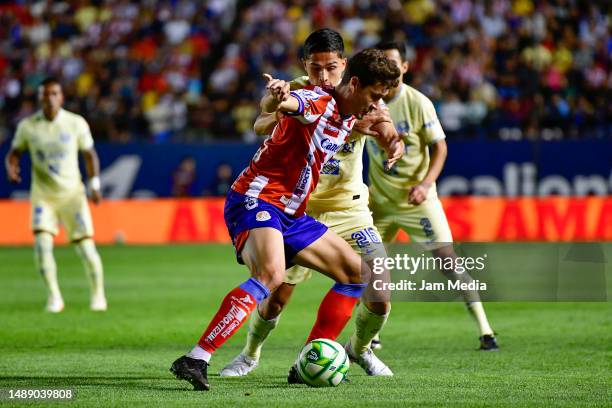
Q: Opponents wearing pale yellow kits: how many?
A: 3